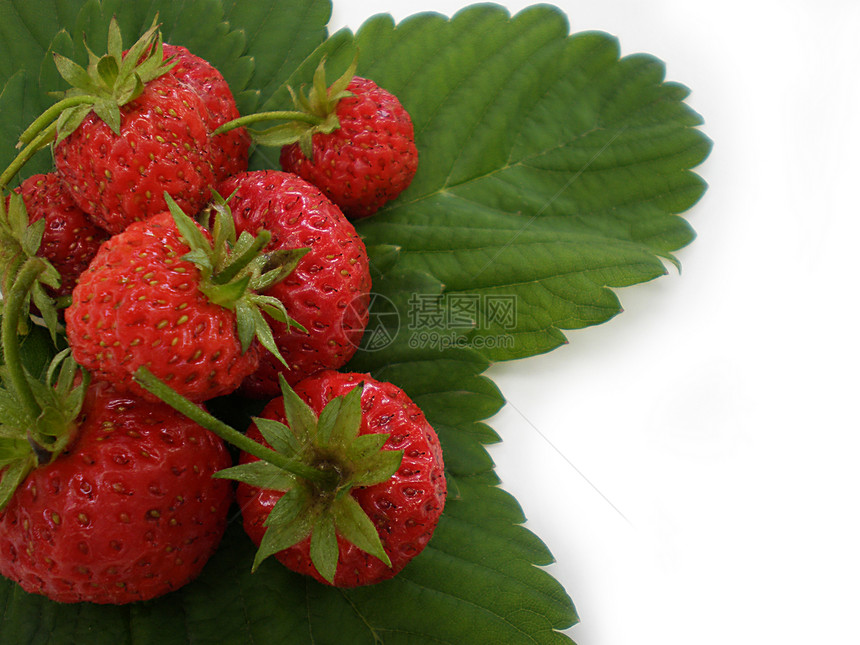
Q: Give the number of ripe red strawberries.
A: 7